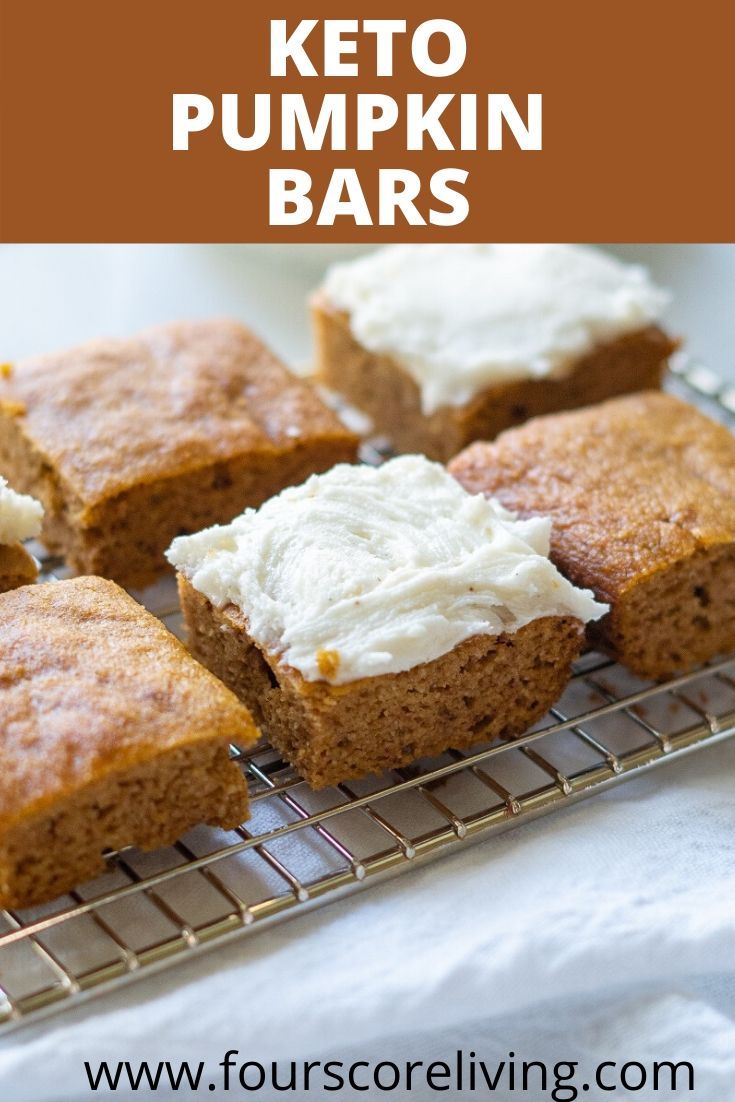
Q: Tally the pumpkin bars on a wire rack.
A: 6